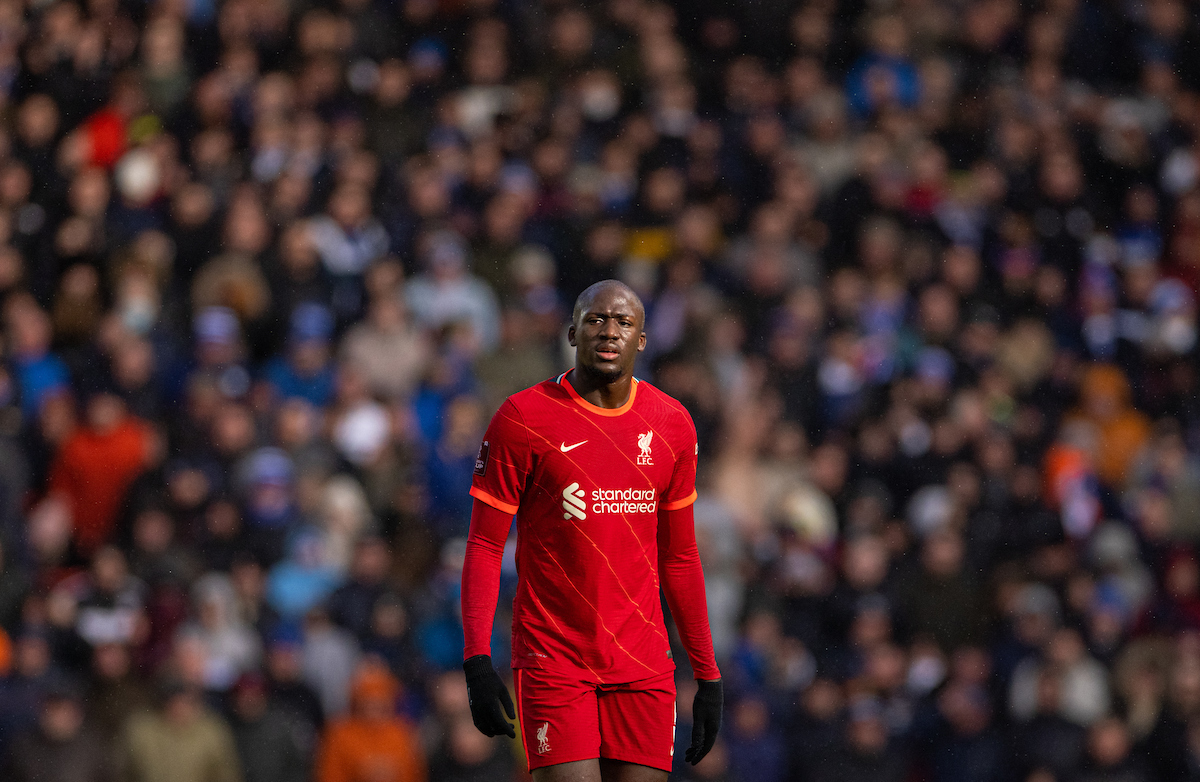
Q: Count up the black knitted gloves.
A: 2